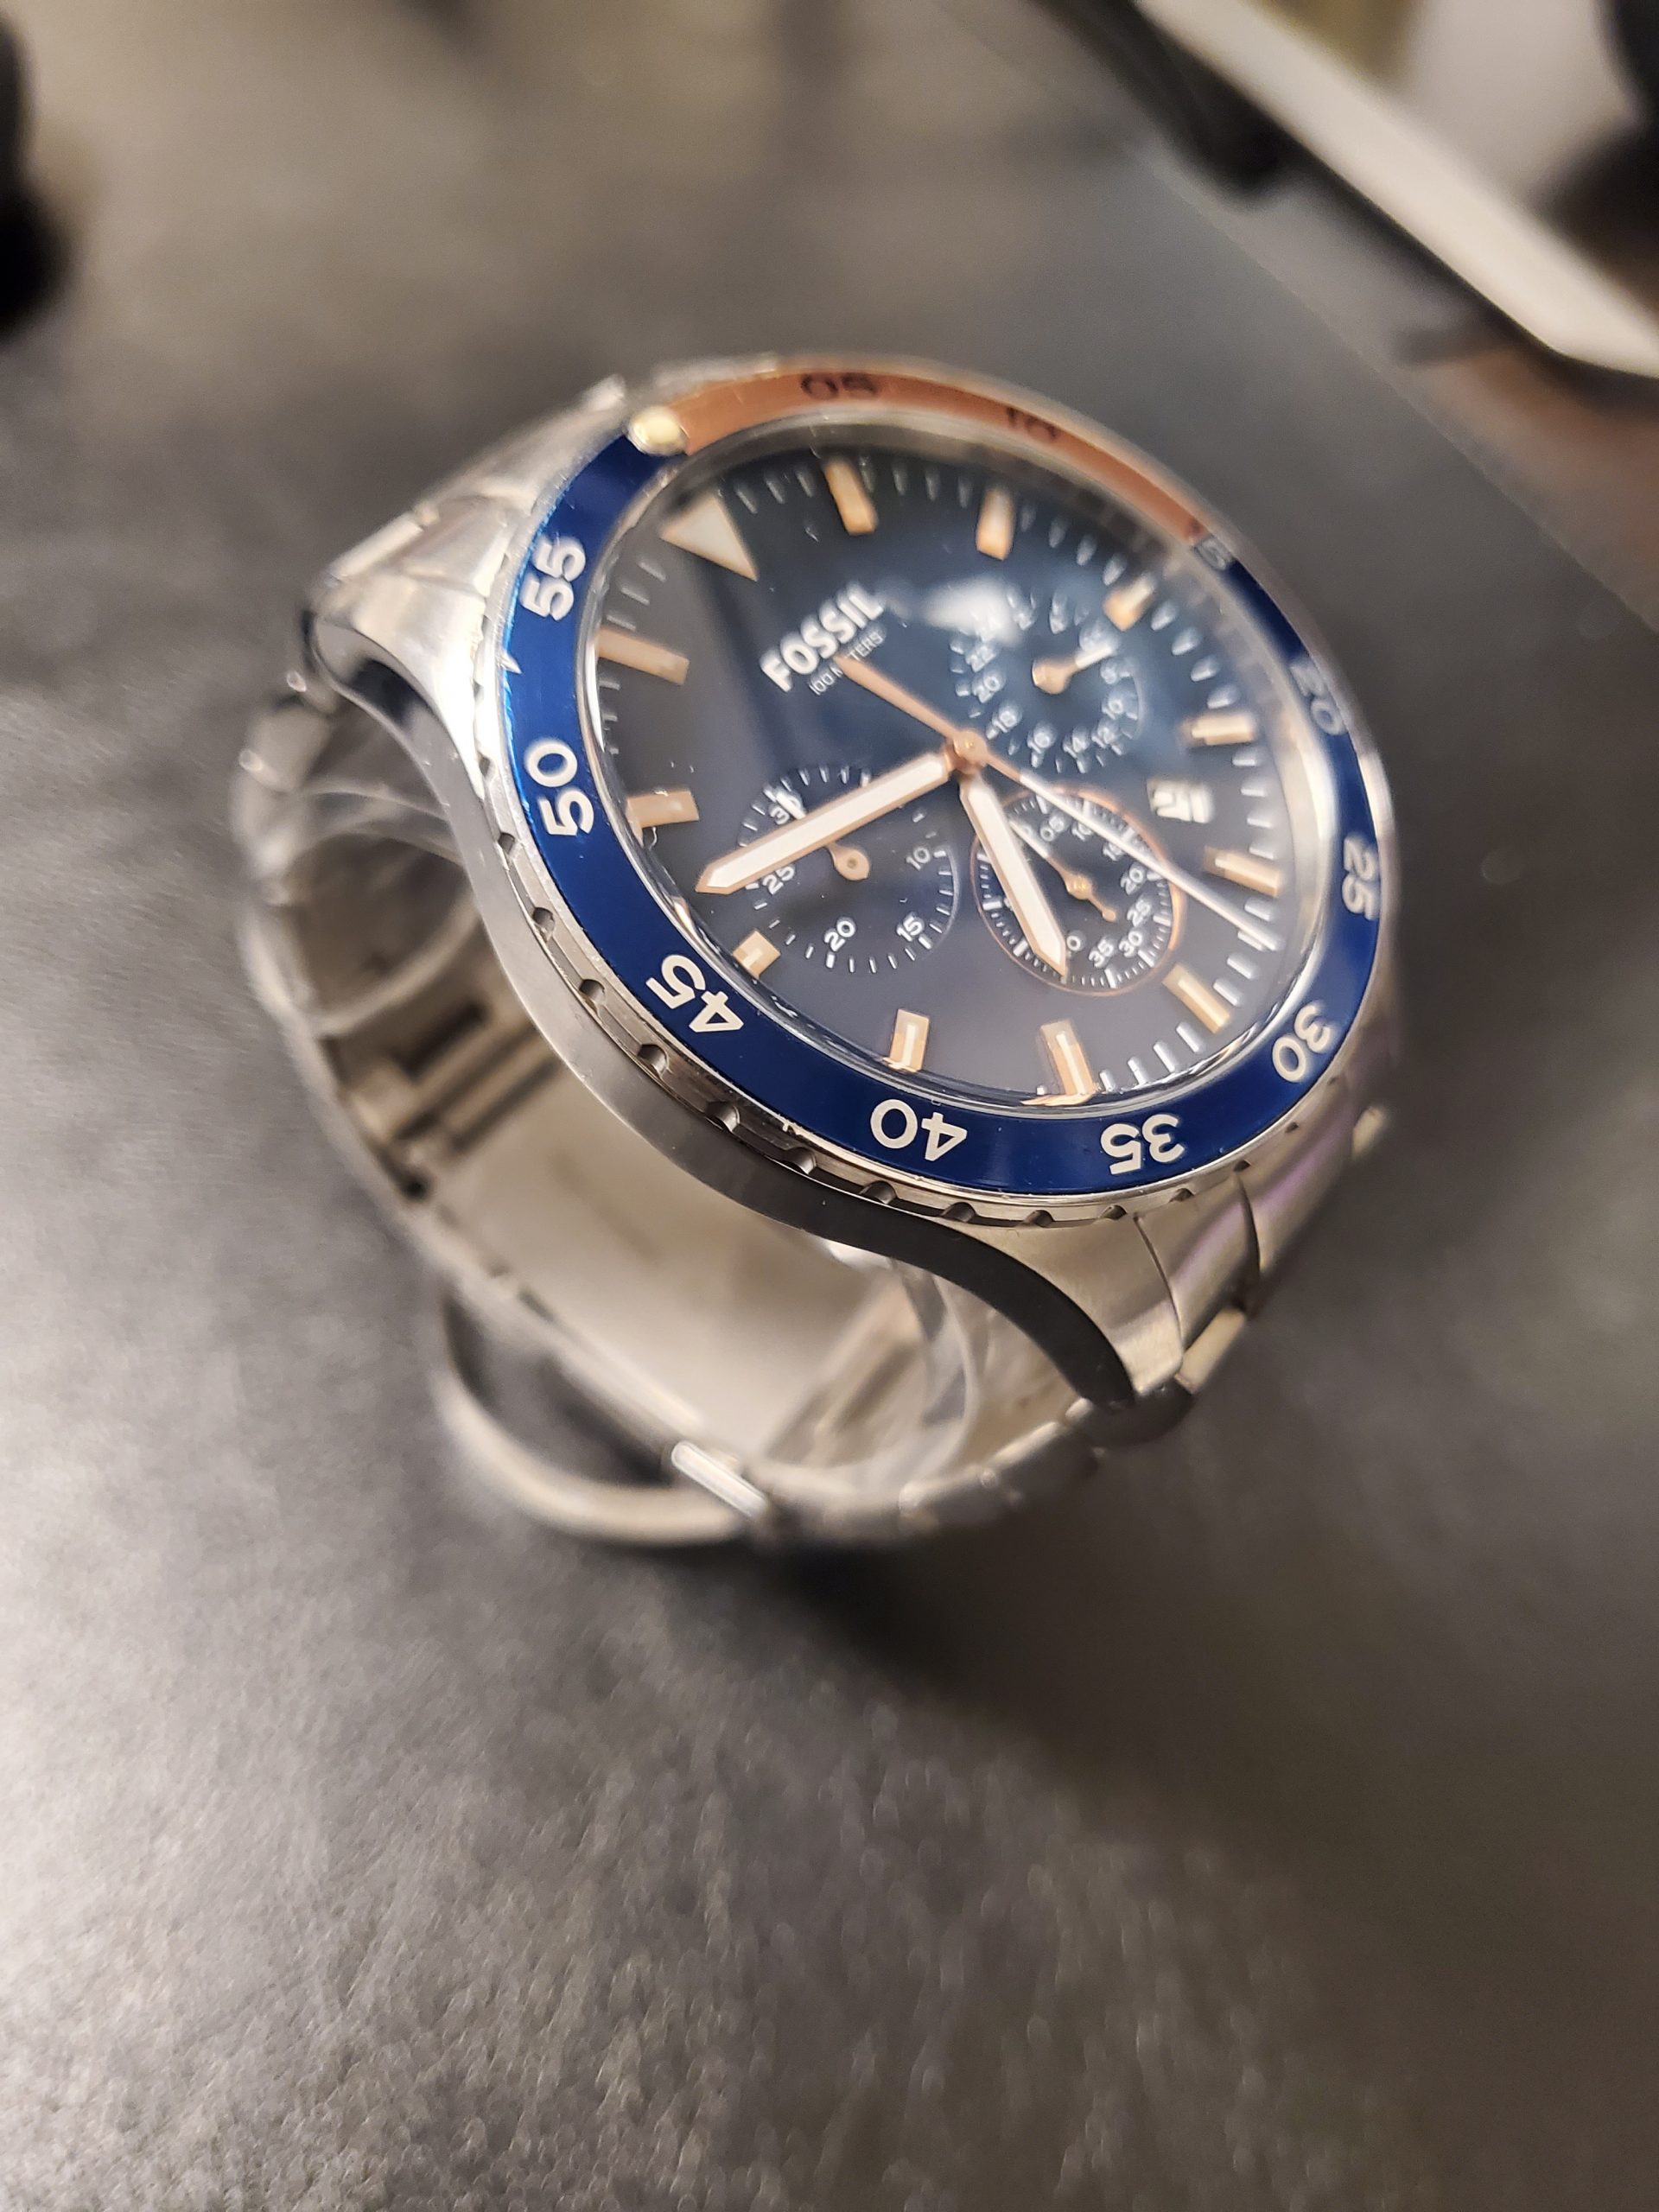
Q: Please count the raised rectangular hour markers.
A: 11